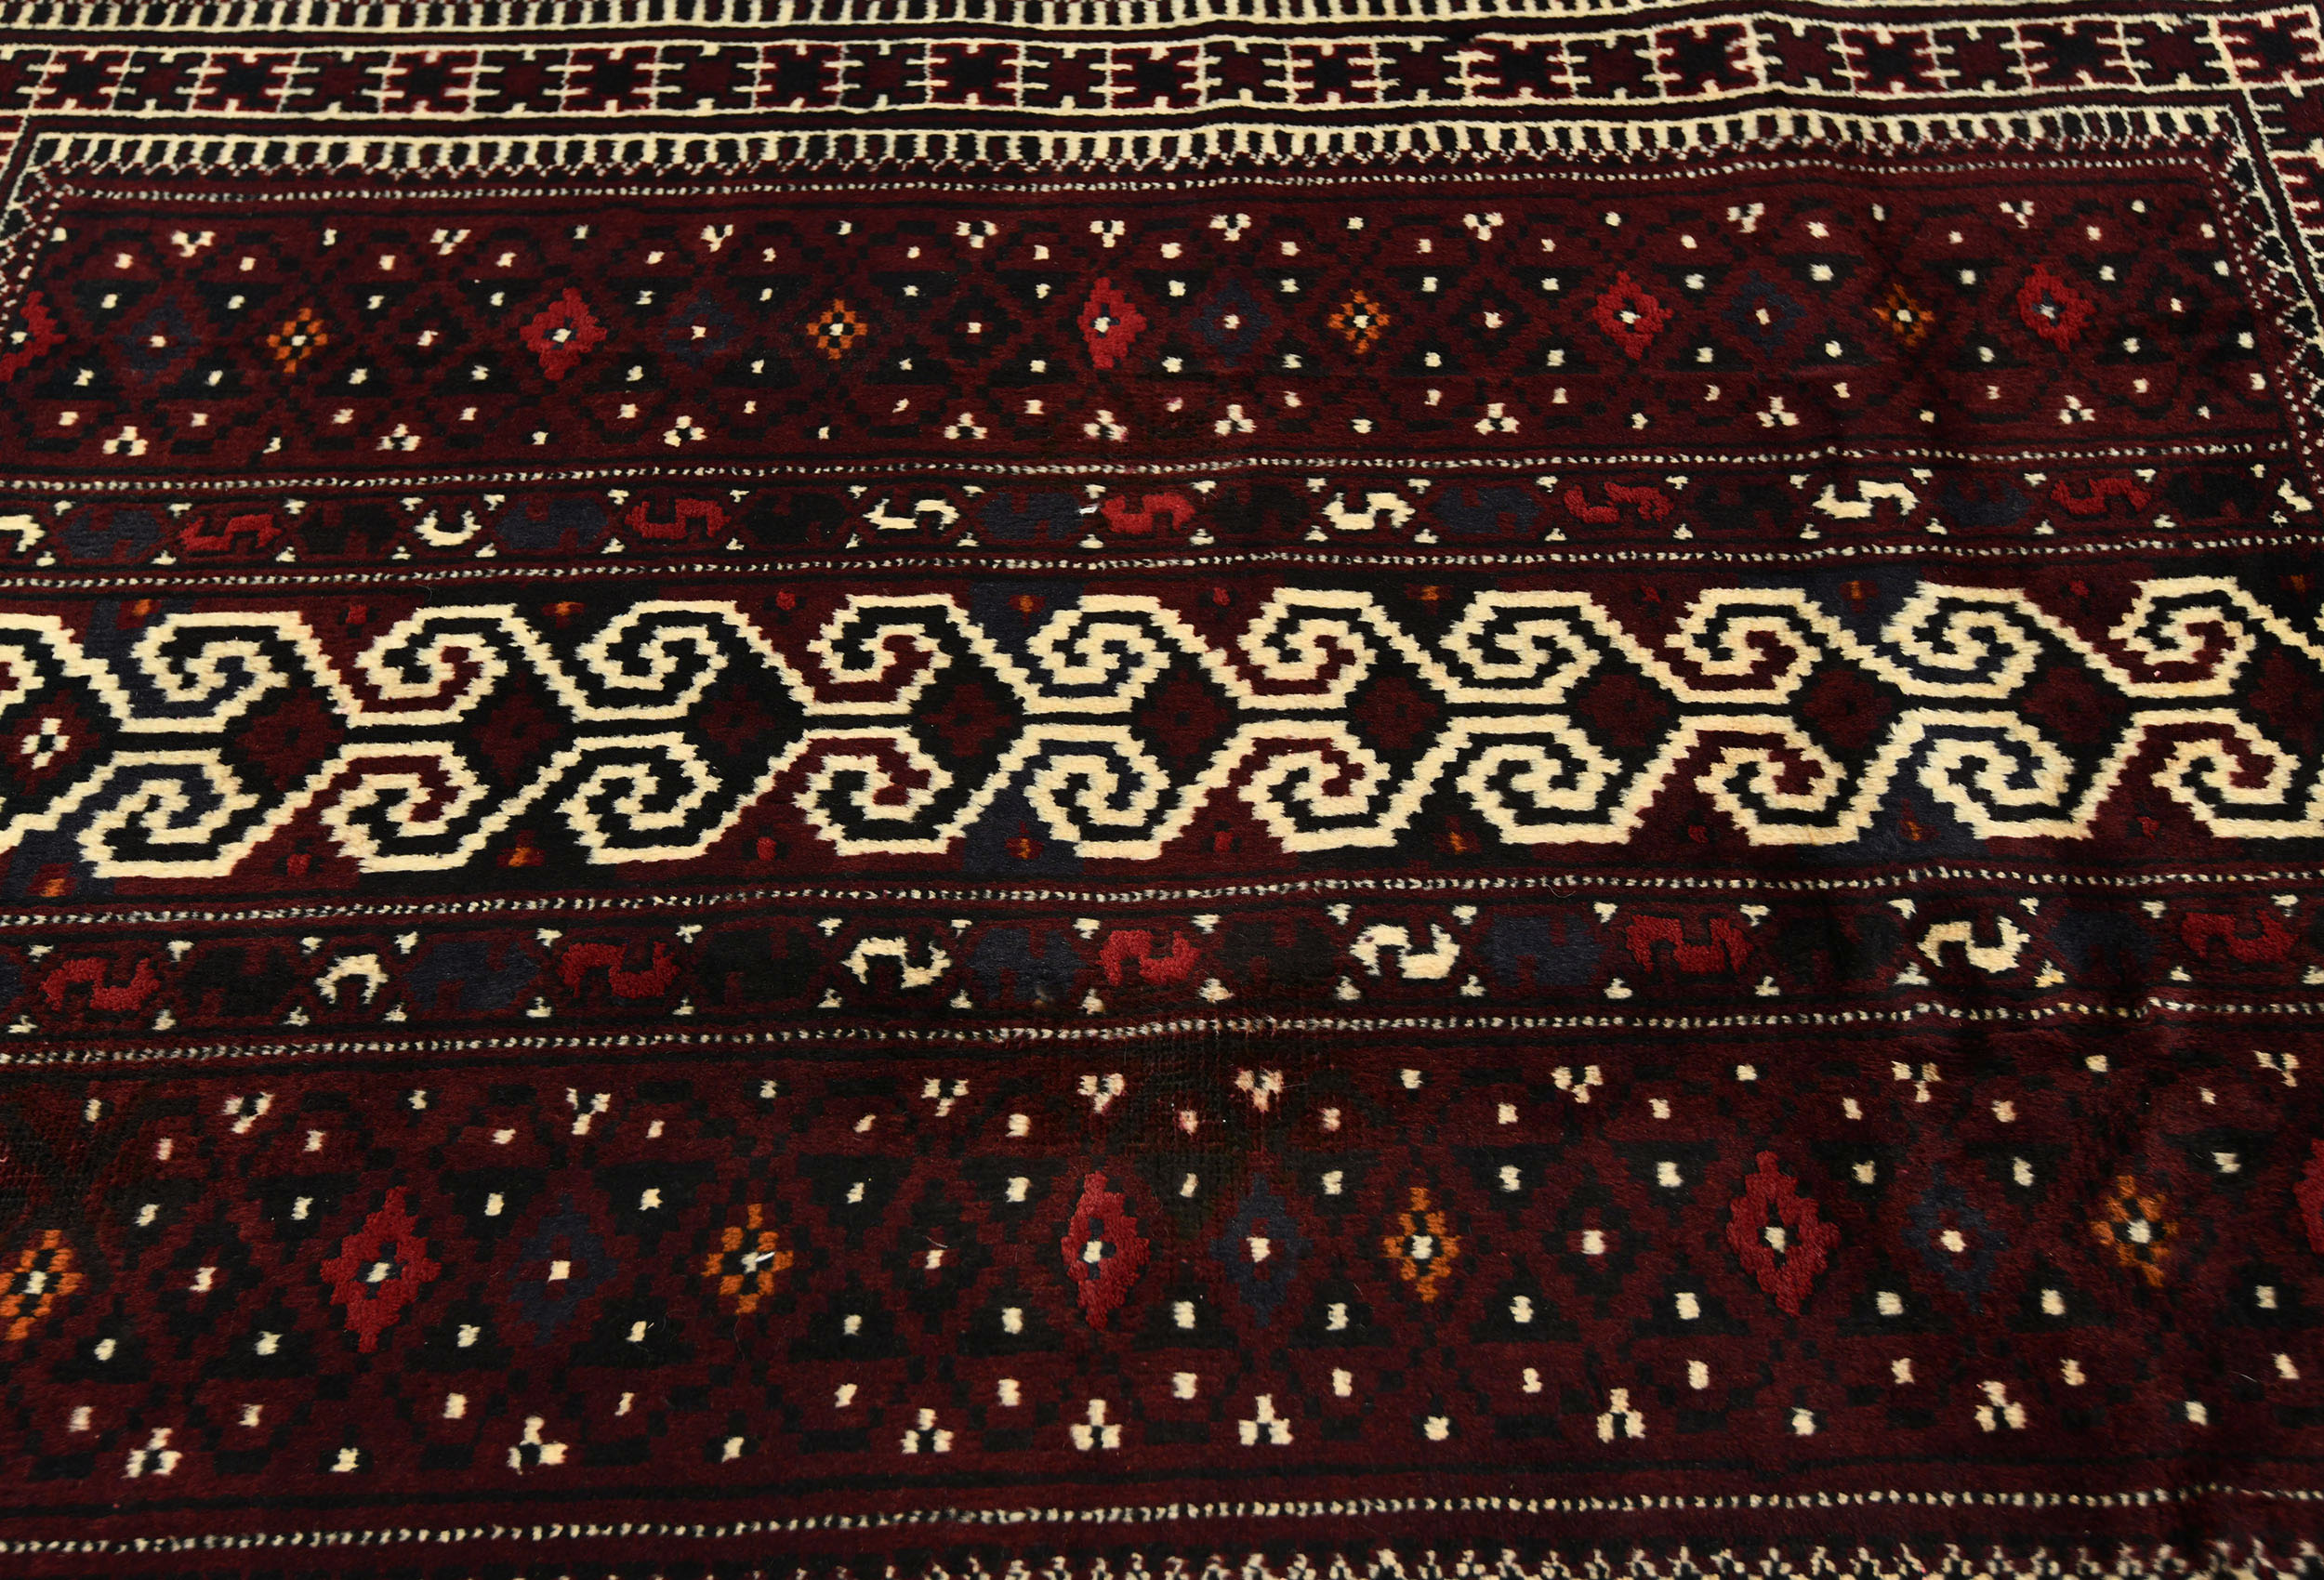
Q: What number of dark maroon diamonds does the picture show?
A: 11